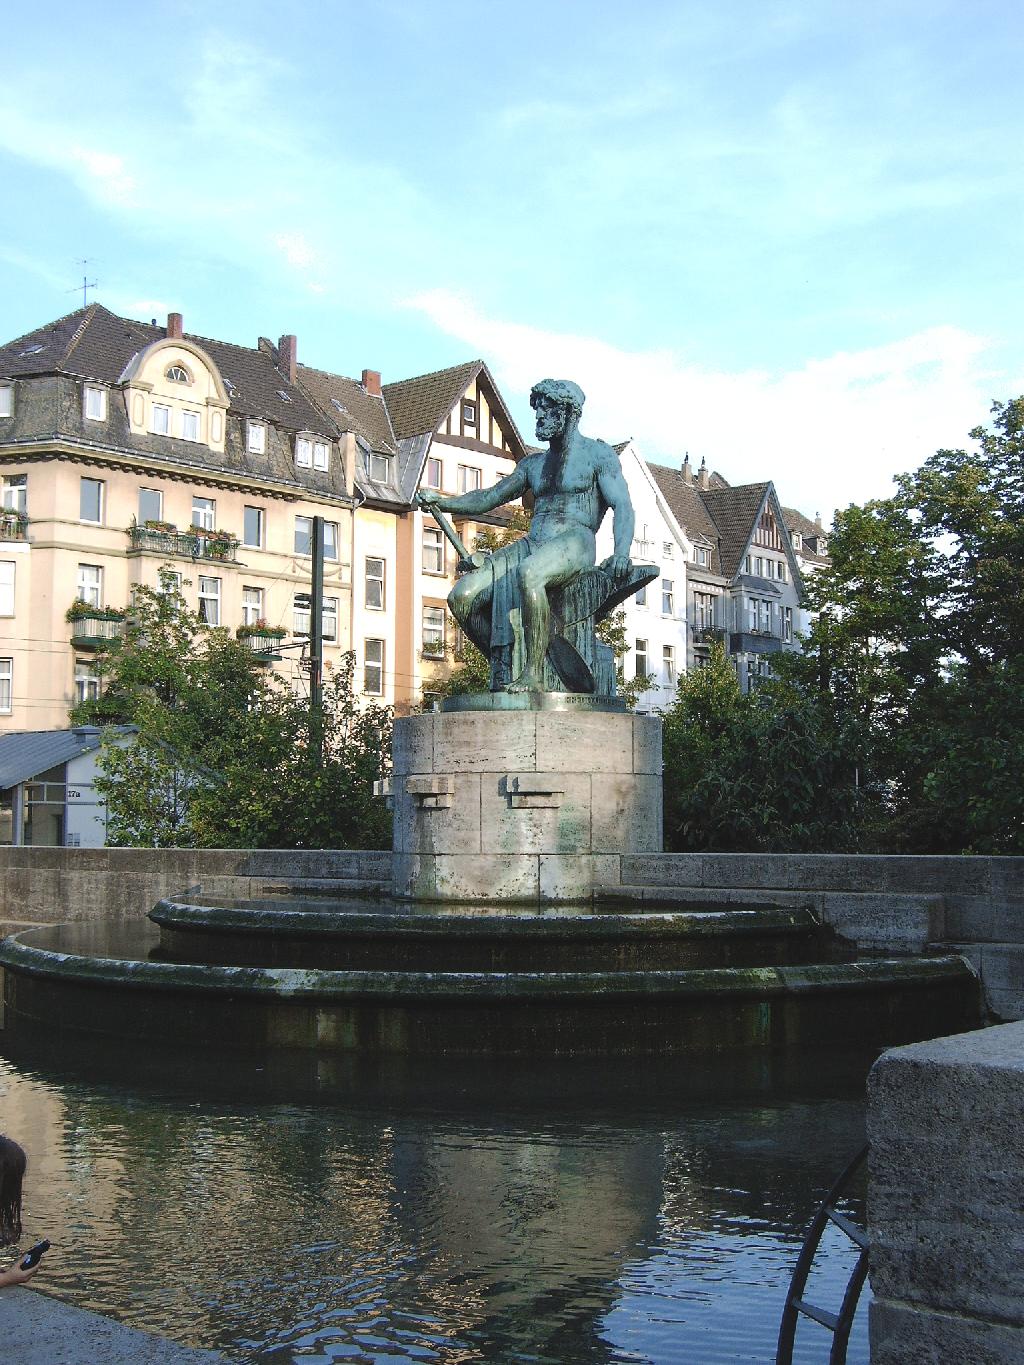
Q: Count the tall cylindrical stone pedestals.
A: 1